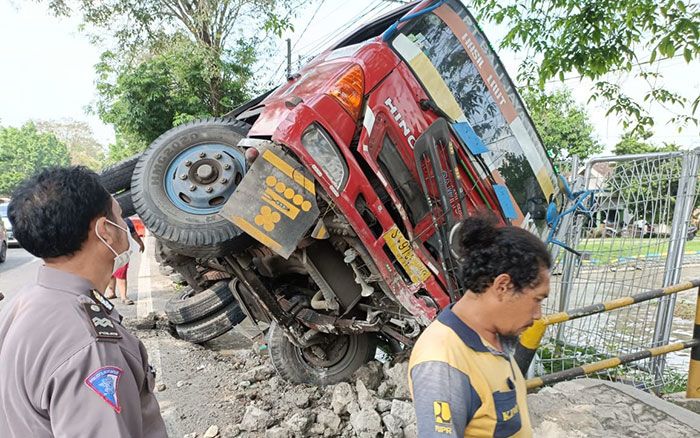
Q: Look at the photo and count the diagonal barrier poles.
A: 2